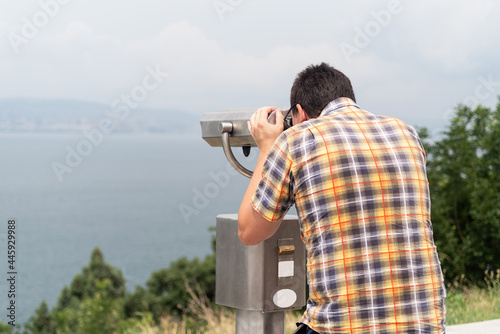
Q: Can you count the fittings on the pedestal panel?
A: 3